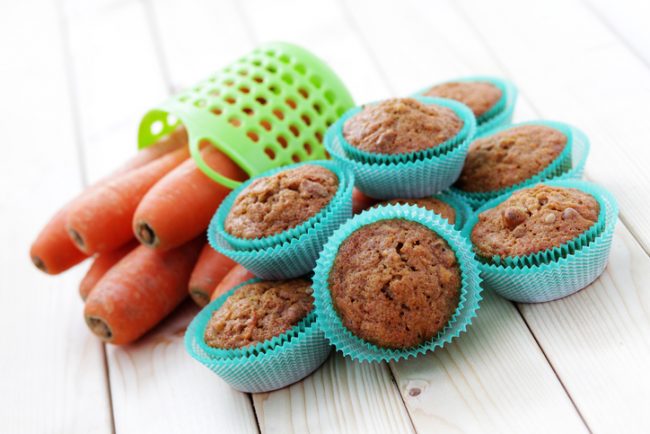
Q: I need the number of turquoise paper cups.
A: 8